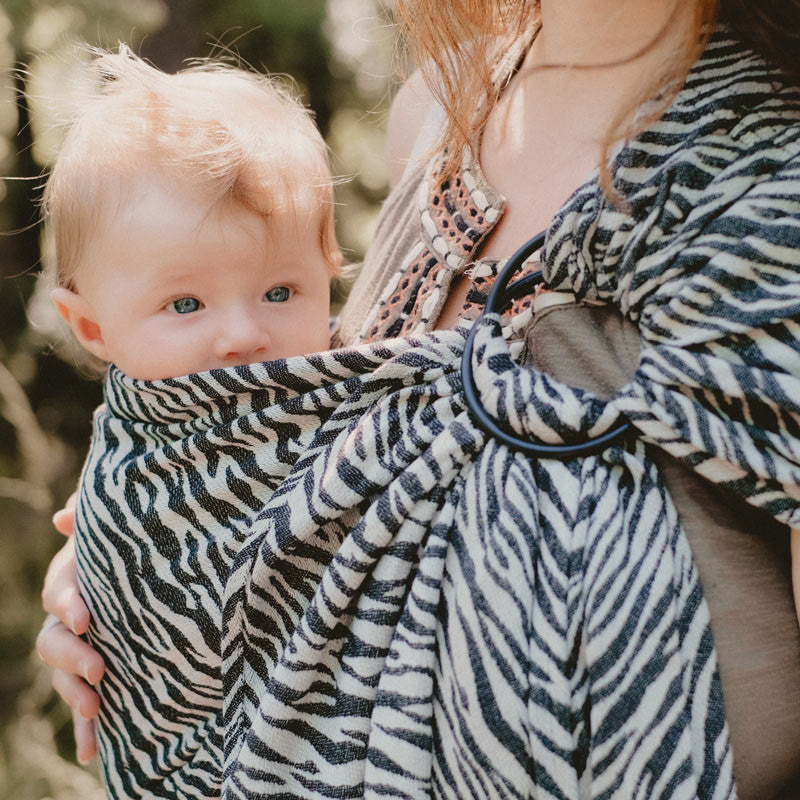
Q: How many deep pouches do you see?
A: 1